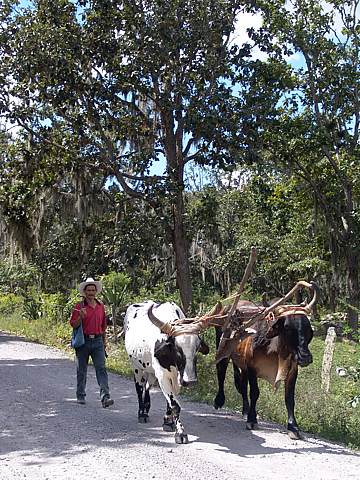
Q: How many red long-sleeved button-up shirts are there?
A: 1